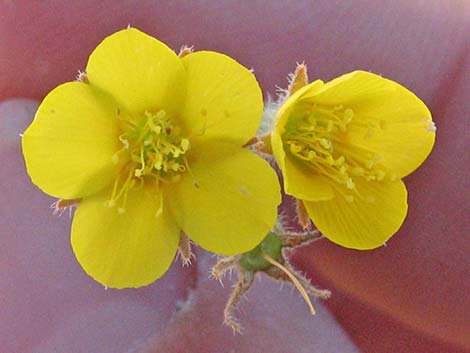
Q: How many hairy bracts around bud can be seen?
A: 4